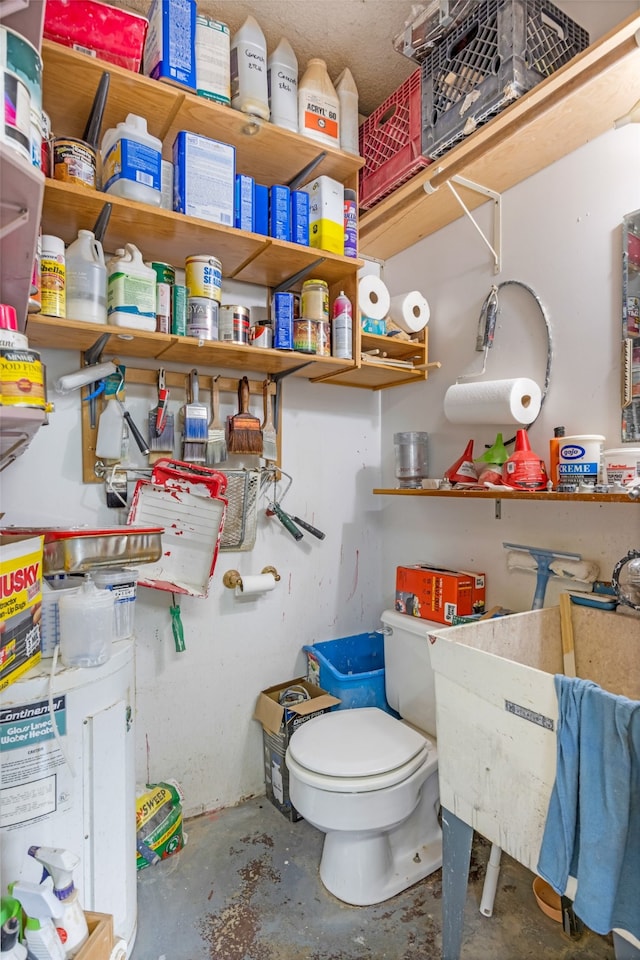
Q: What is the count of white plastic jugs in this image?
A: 7